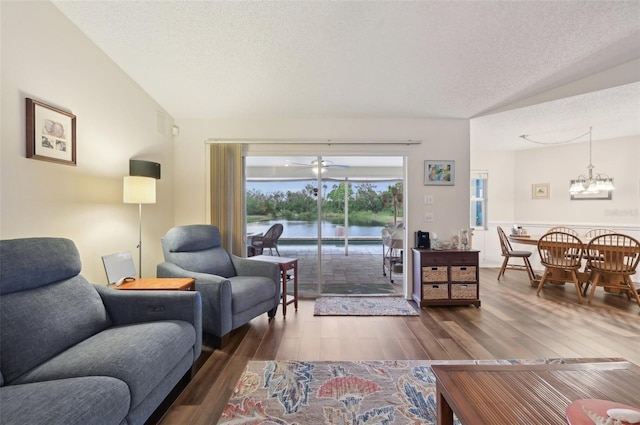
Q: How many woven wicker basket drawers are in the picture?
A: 4